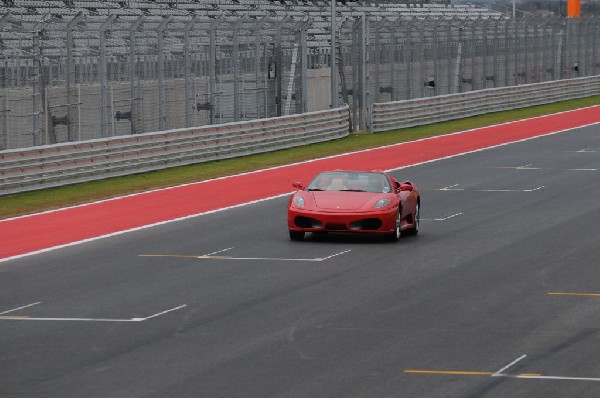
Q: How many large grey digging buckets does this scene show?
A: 0